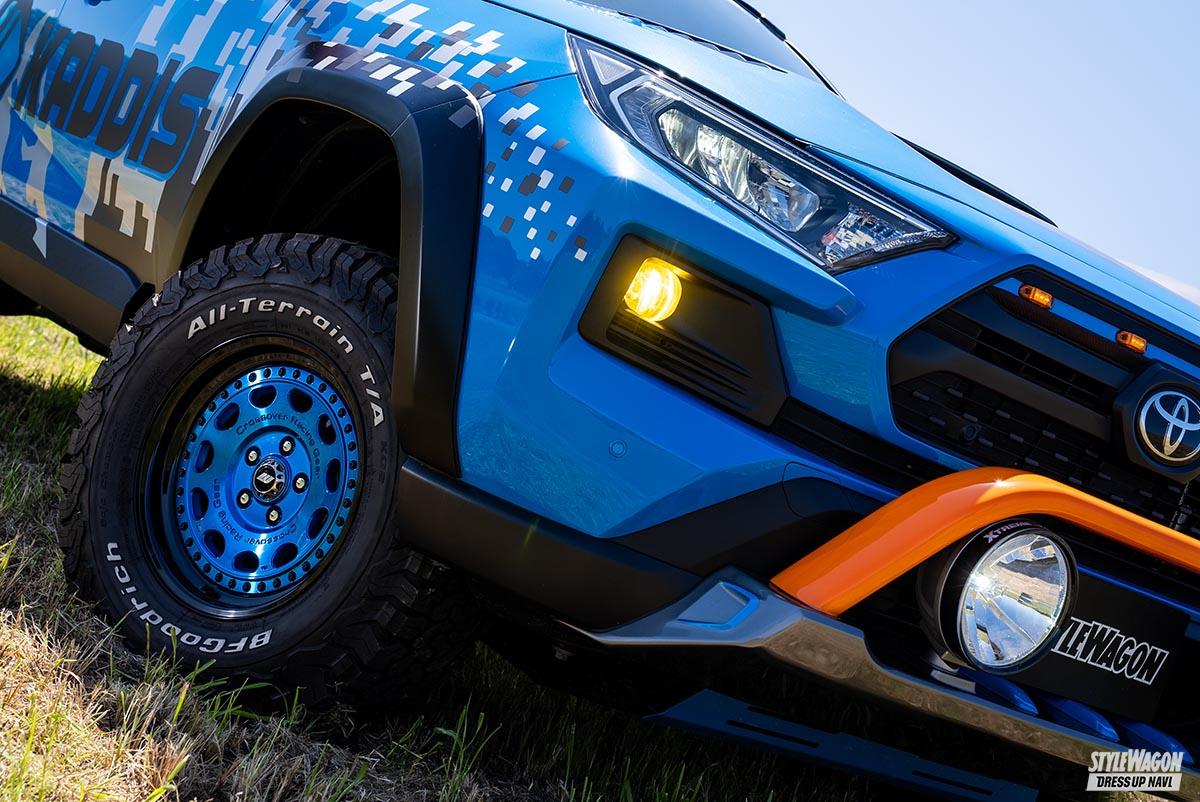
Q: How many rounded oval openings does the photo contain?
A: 11